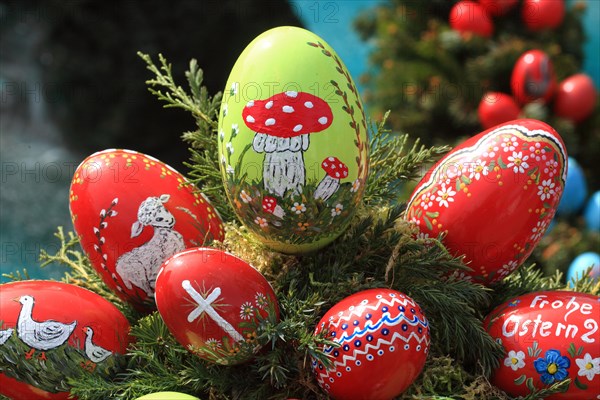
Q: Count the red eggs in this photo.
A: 12